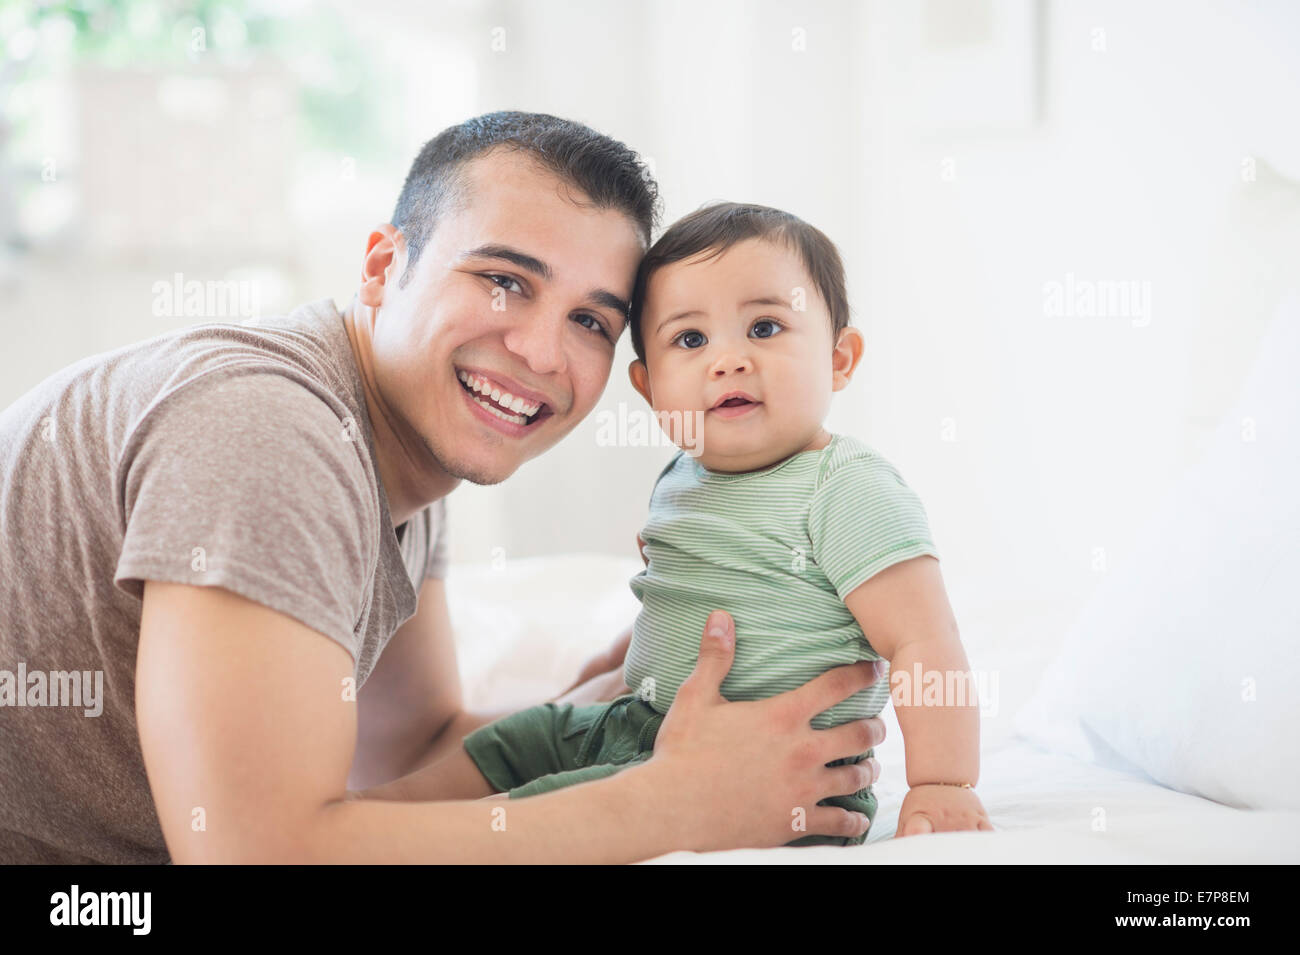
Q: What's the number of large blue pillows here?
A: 0